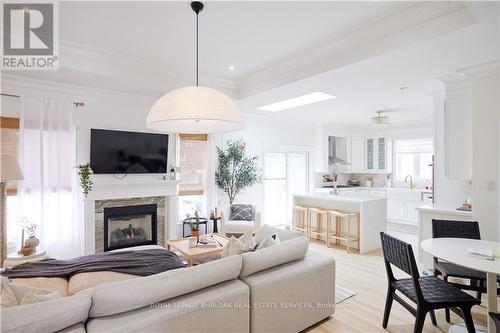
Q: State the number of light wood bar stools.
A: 3